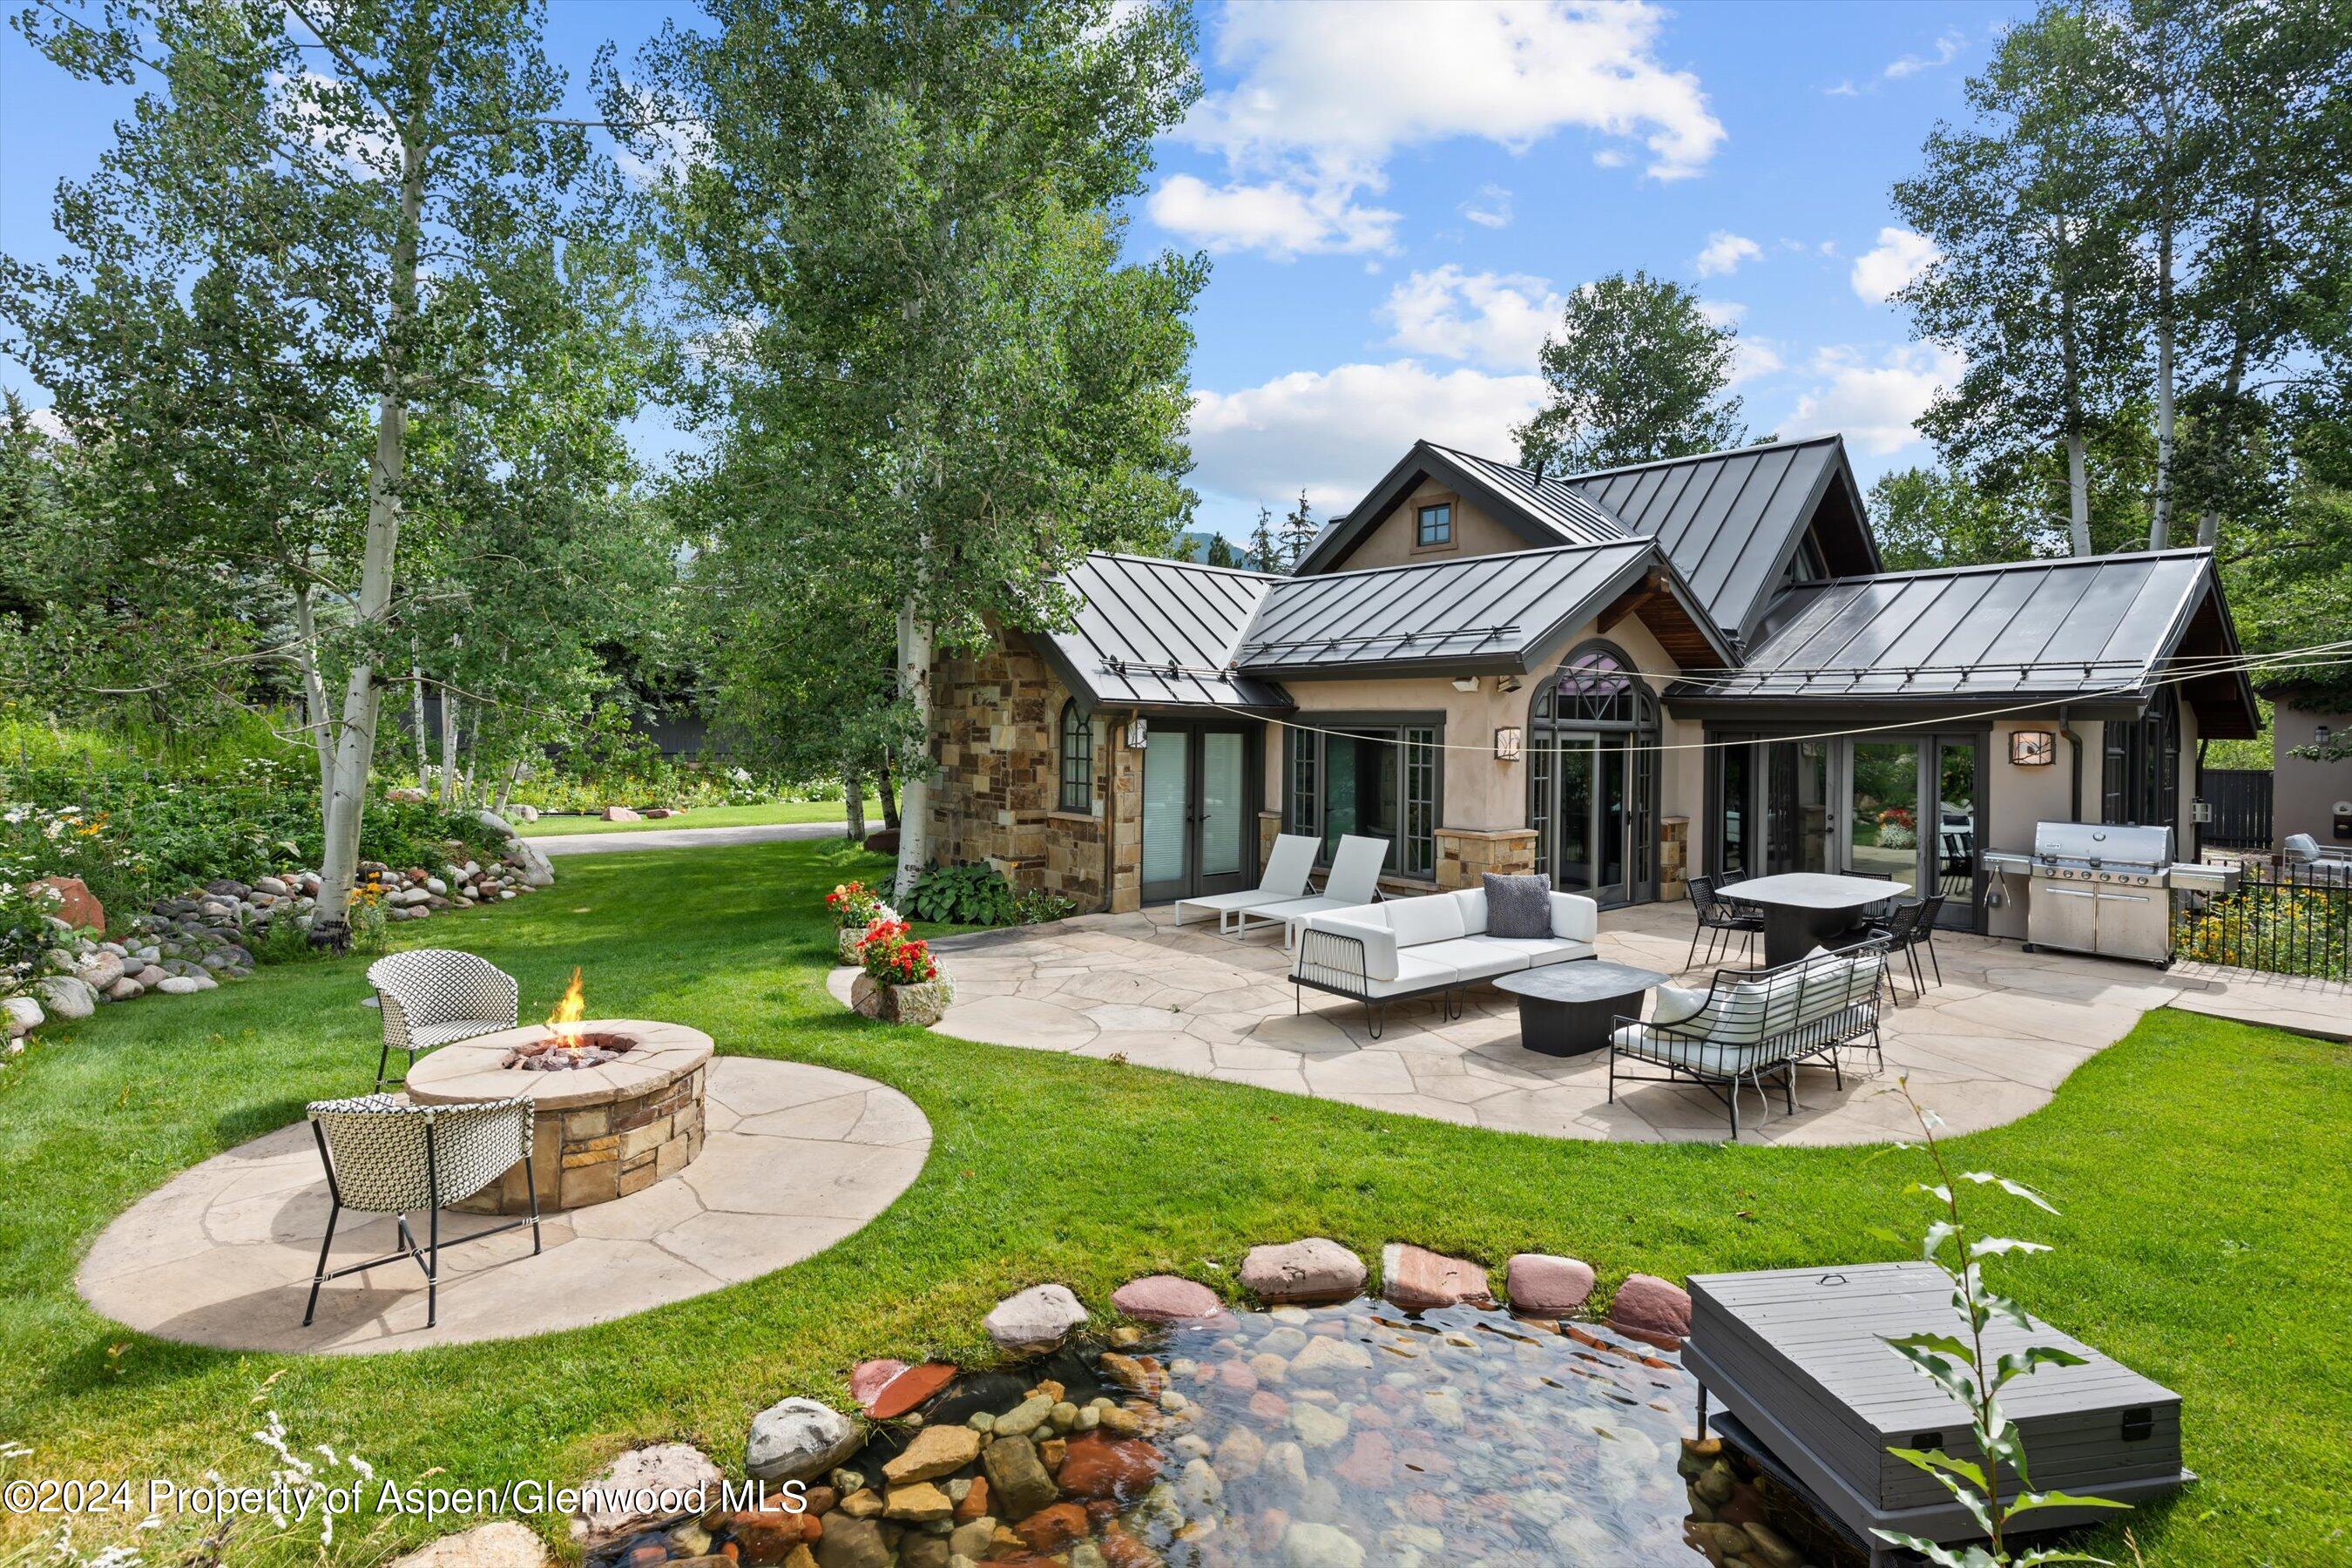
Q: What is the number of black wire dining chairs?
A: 5